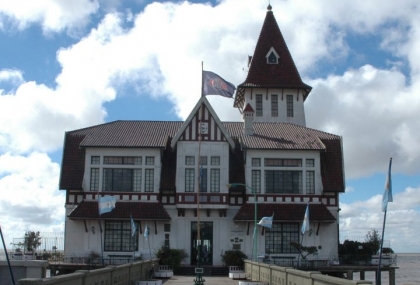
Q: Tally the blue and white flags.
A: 6